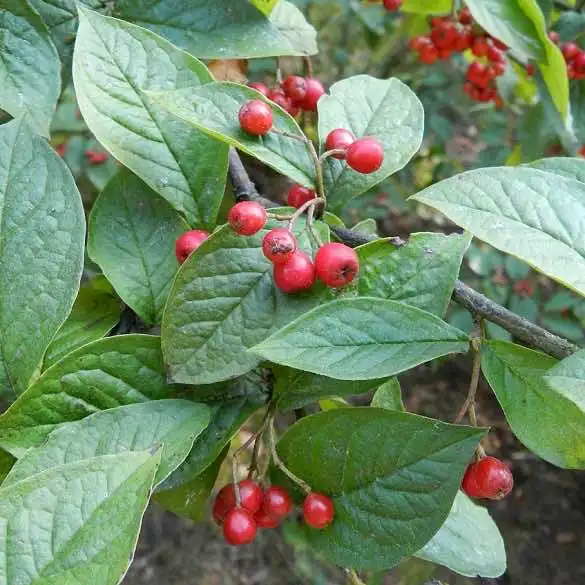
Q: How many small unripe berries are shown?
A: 0